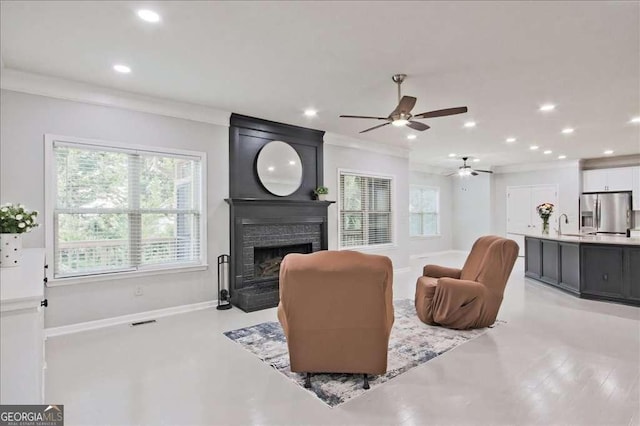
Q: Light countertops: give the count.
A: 1